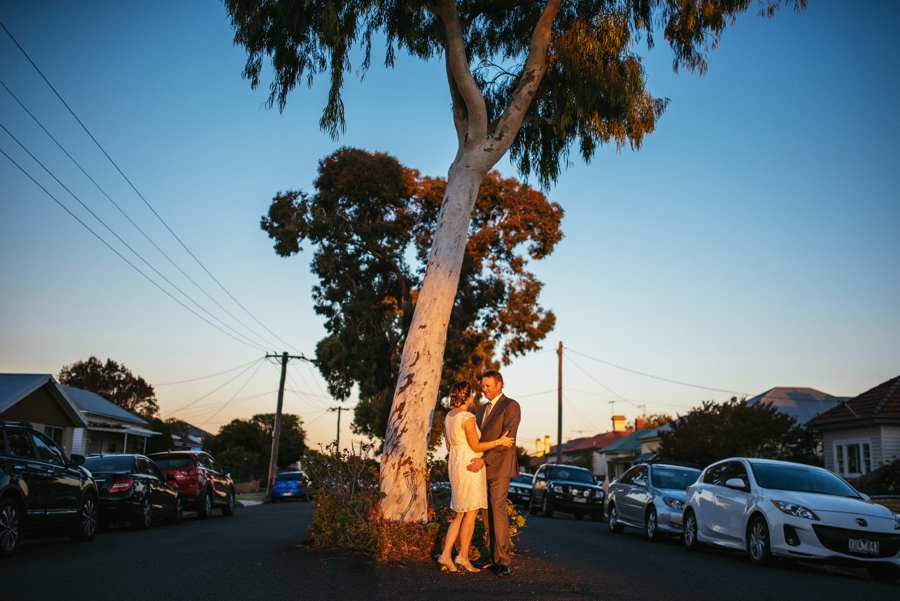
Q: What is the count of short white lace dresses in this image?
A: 1